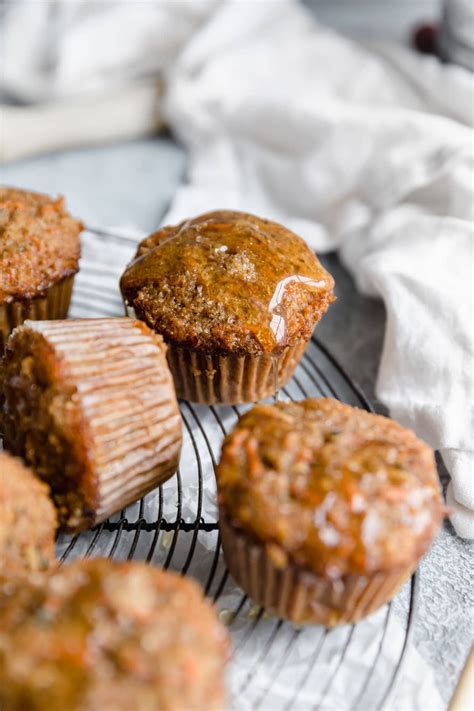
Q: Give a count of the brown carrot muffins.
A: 6